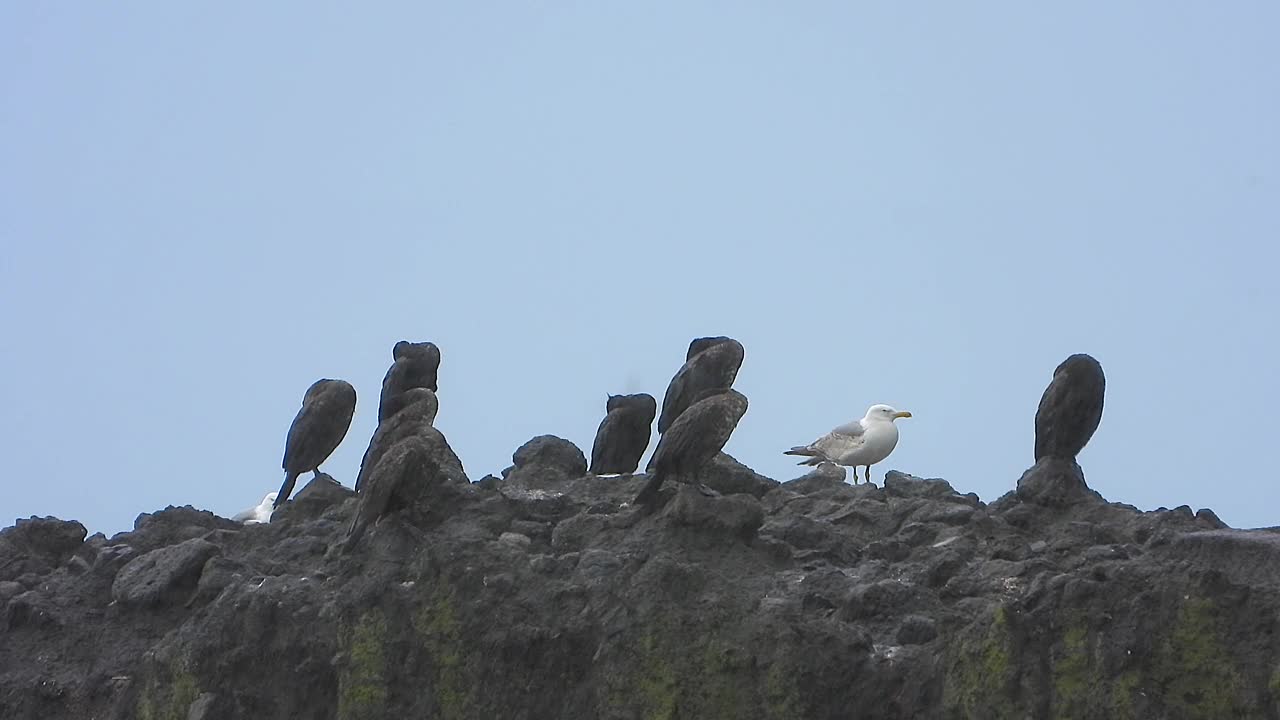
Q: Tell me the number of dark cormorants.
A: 8